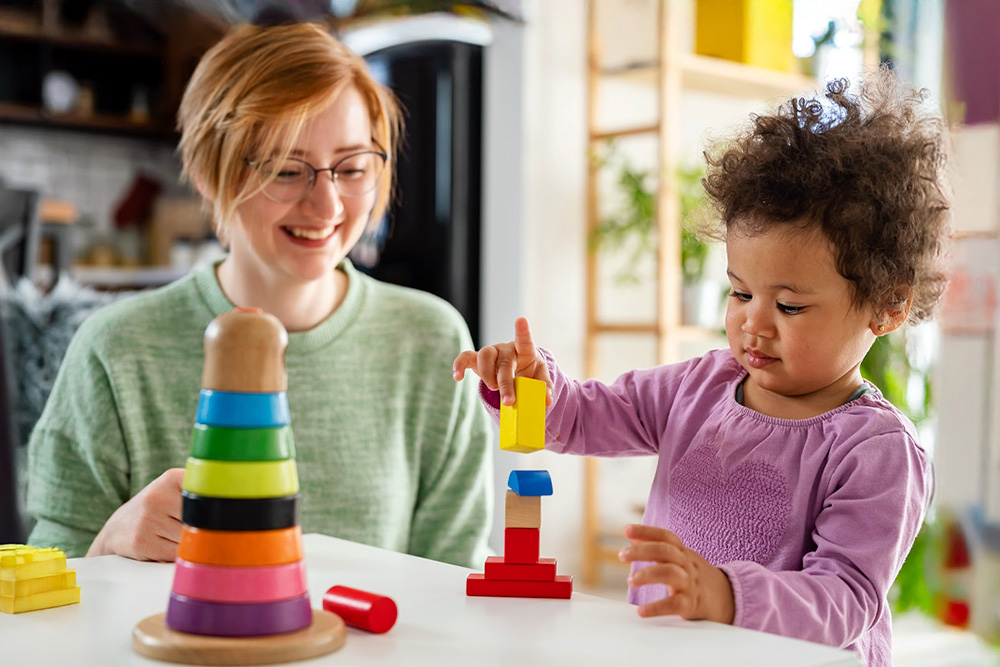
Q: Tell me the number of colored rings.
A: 7